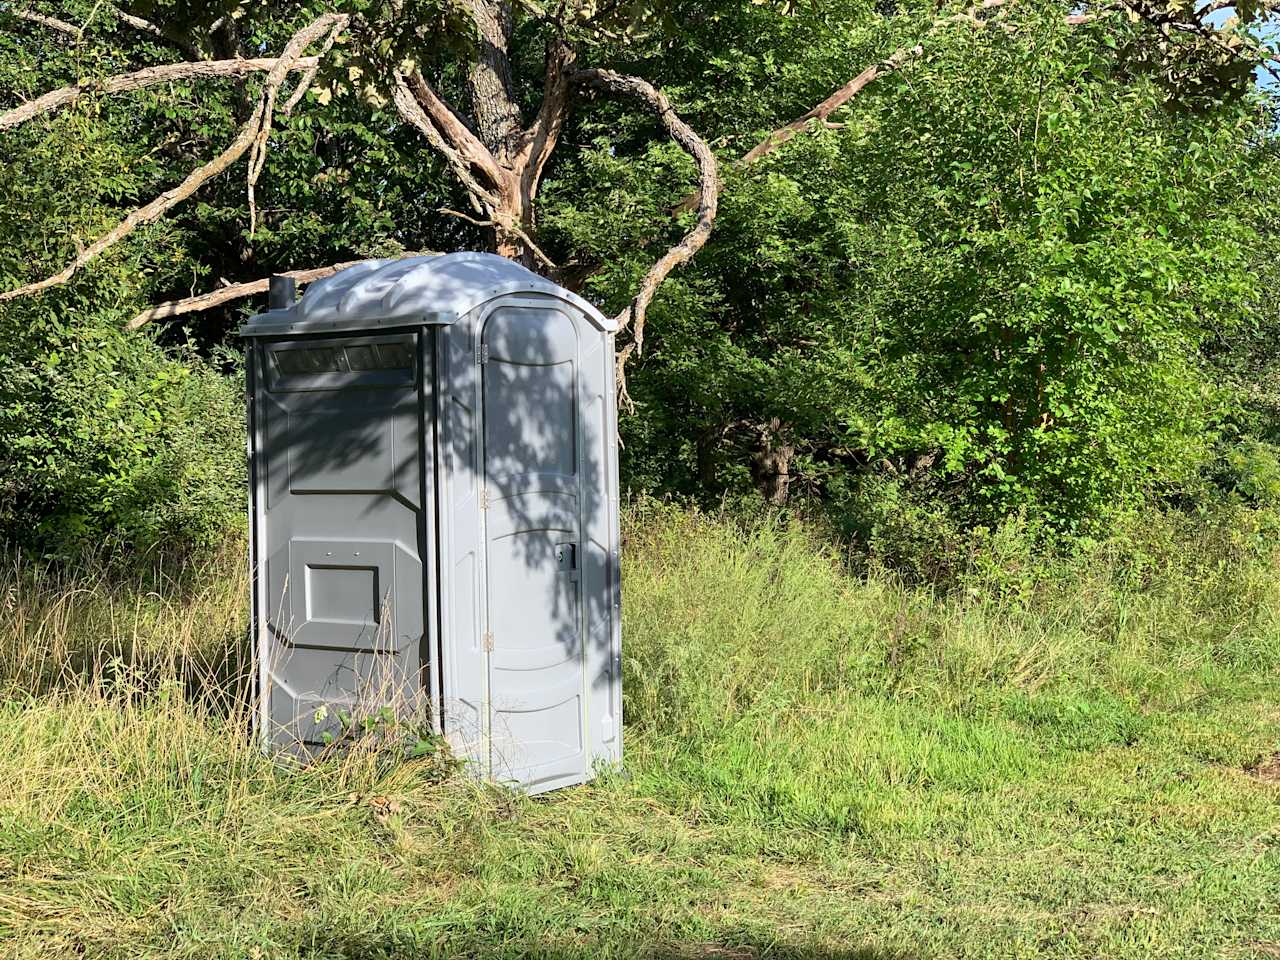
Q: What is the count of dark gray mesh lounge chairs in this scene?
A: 0